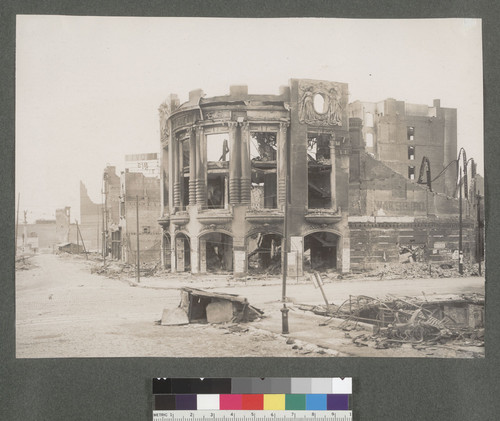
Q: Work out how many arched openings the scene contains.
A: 5